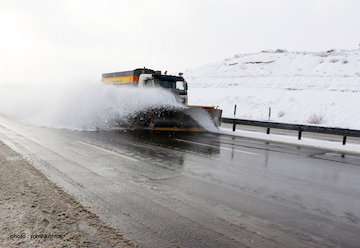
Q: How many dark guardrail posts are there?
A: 4